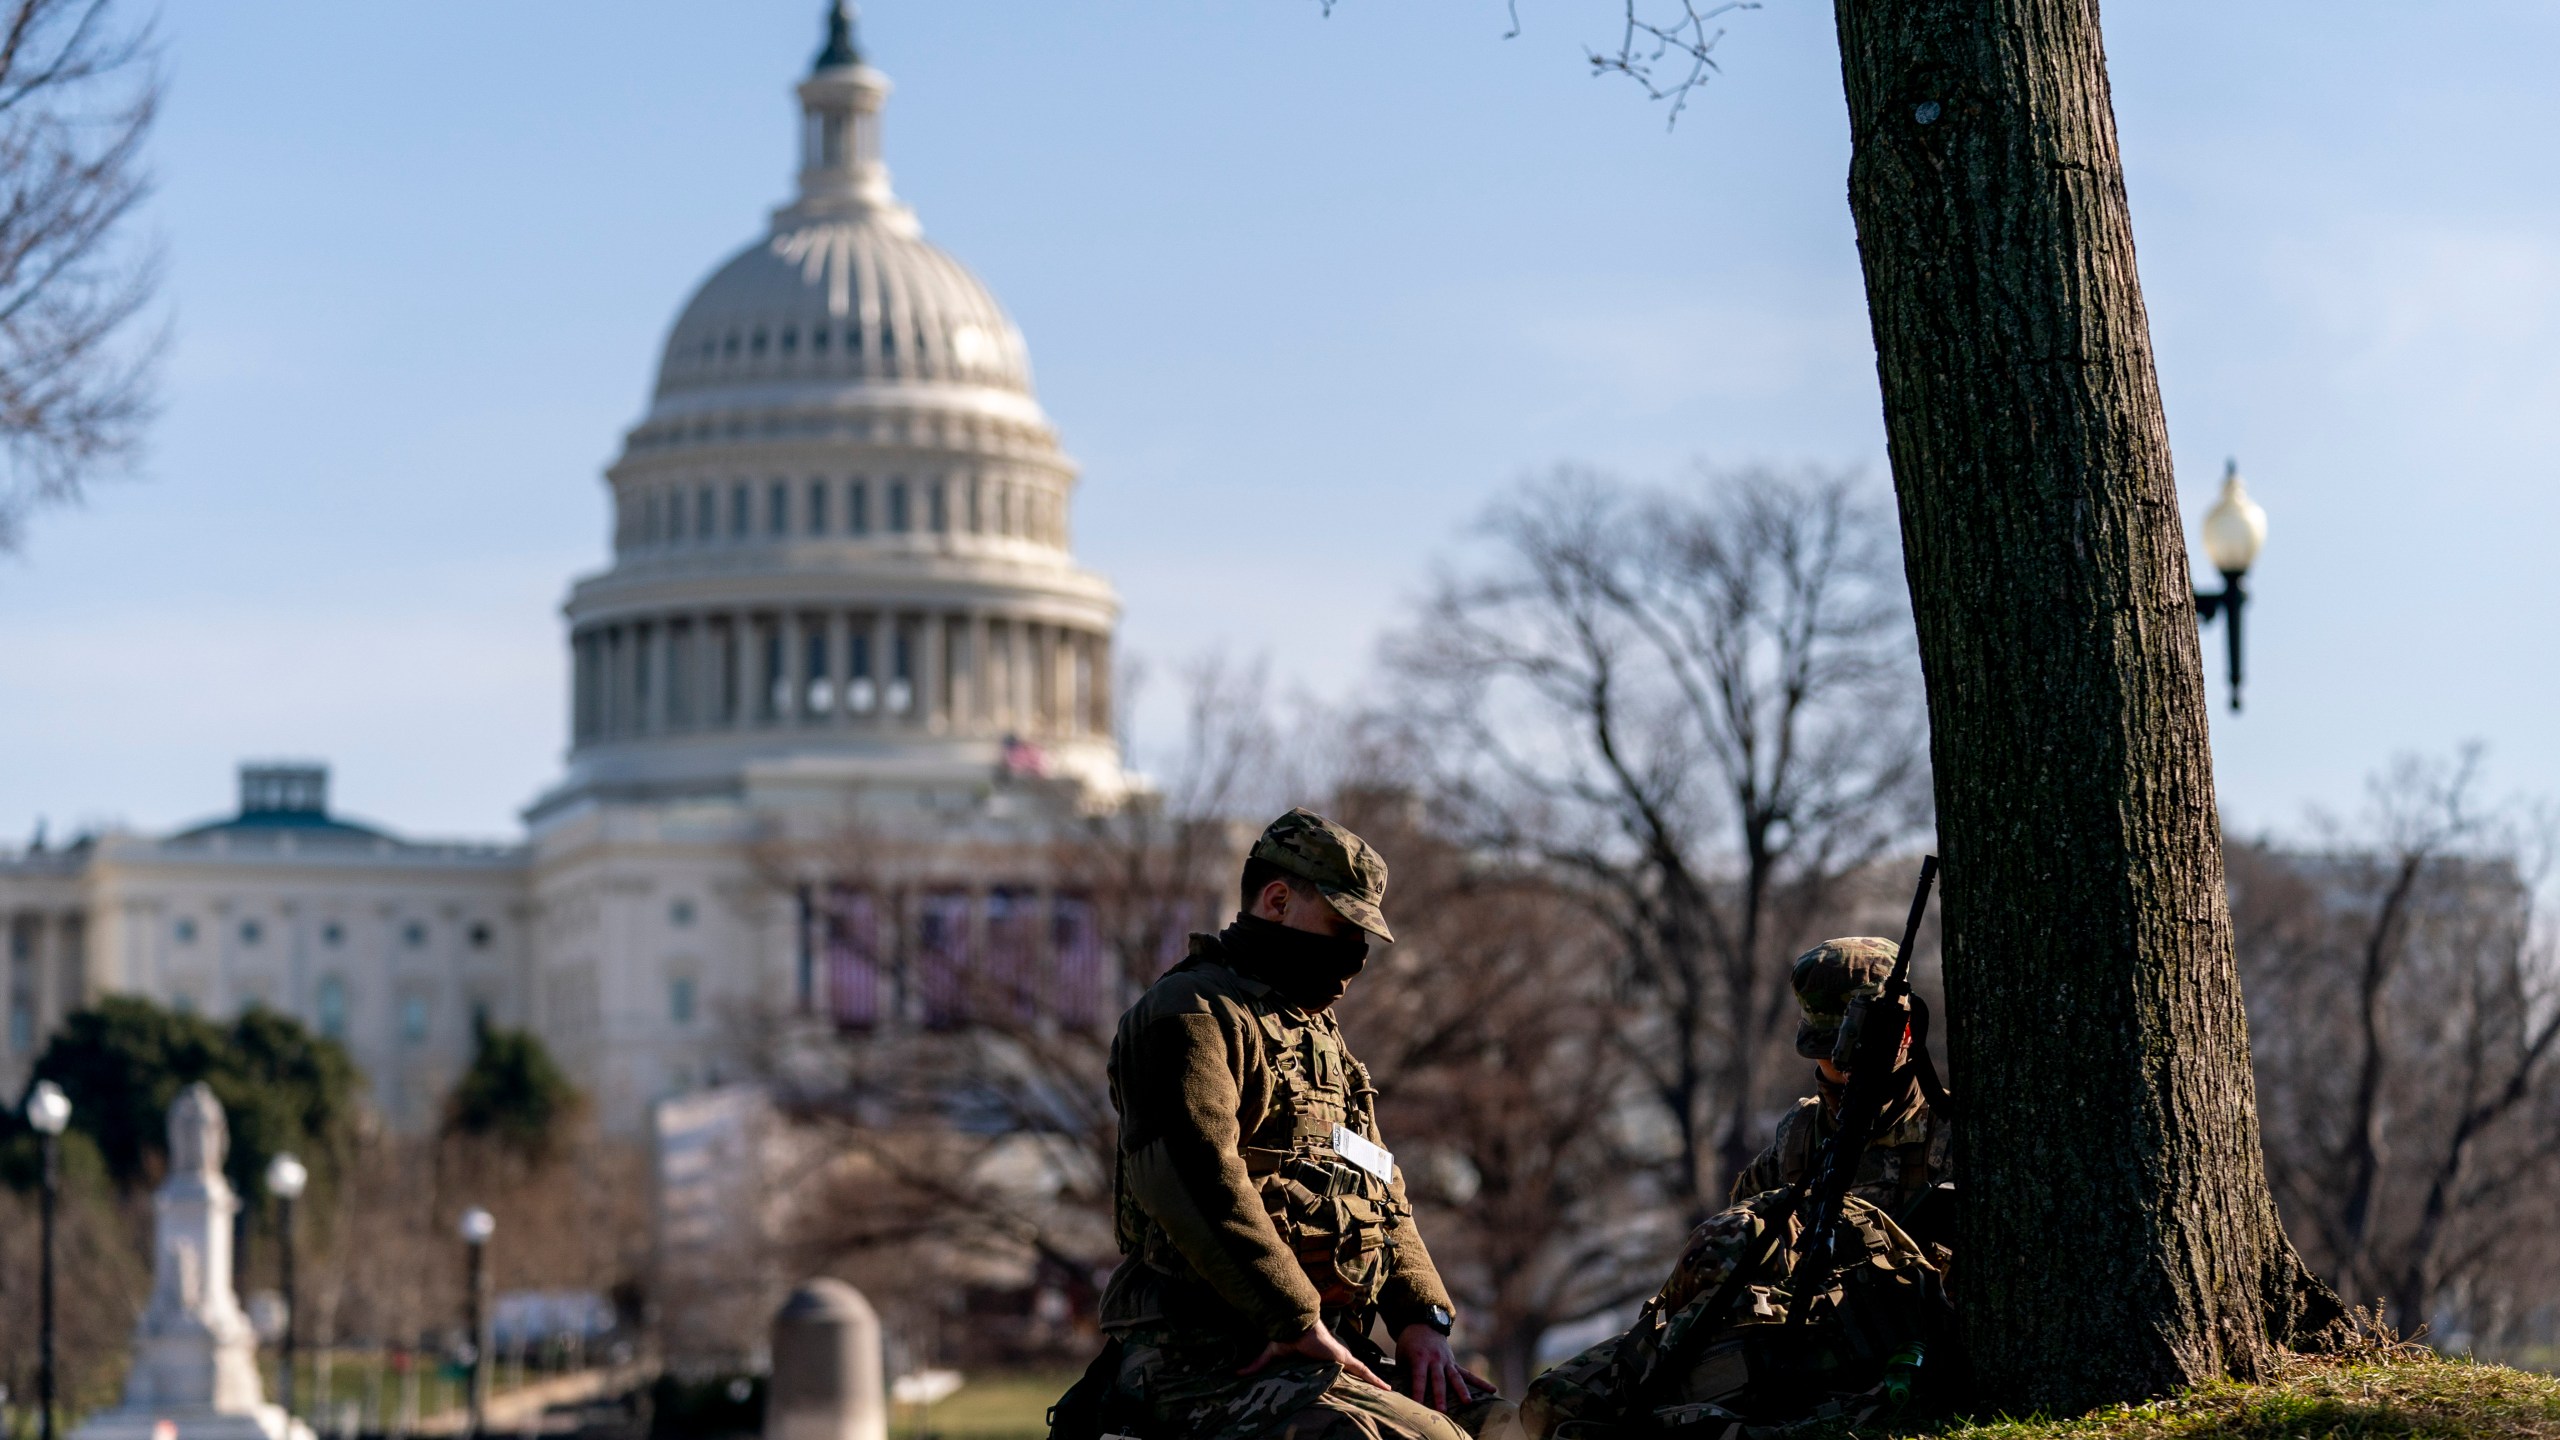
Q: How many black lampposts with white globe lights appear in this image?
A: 4